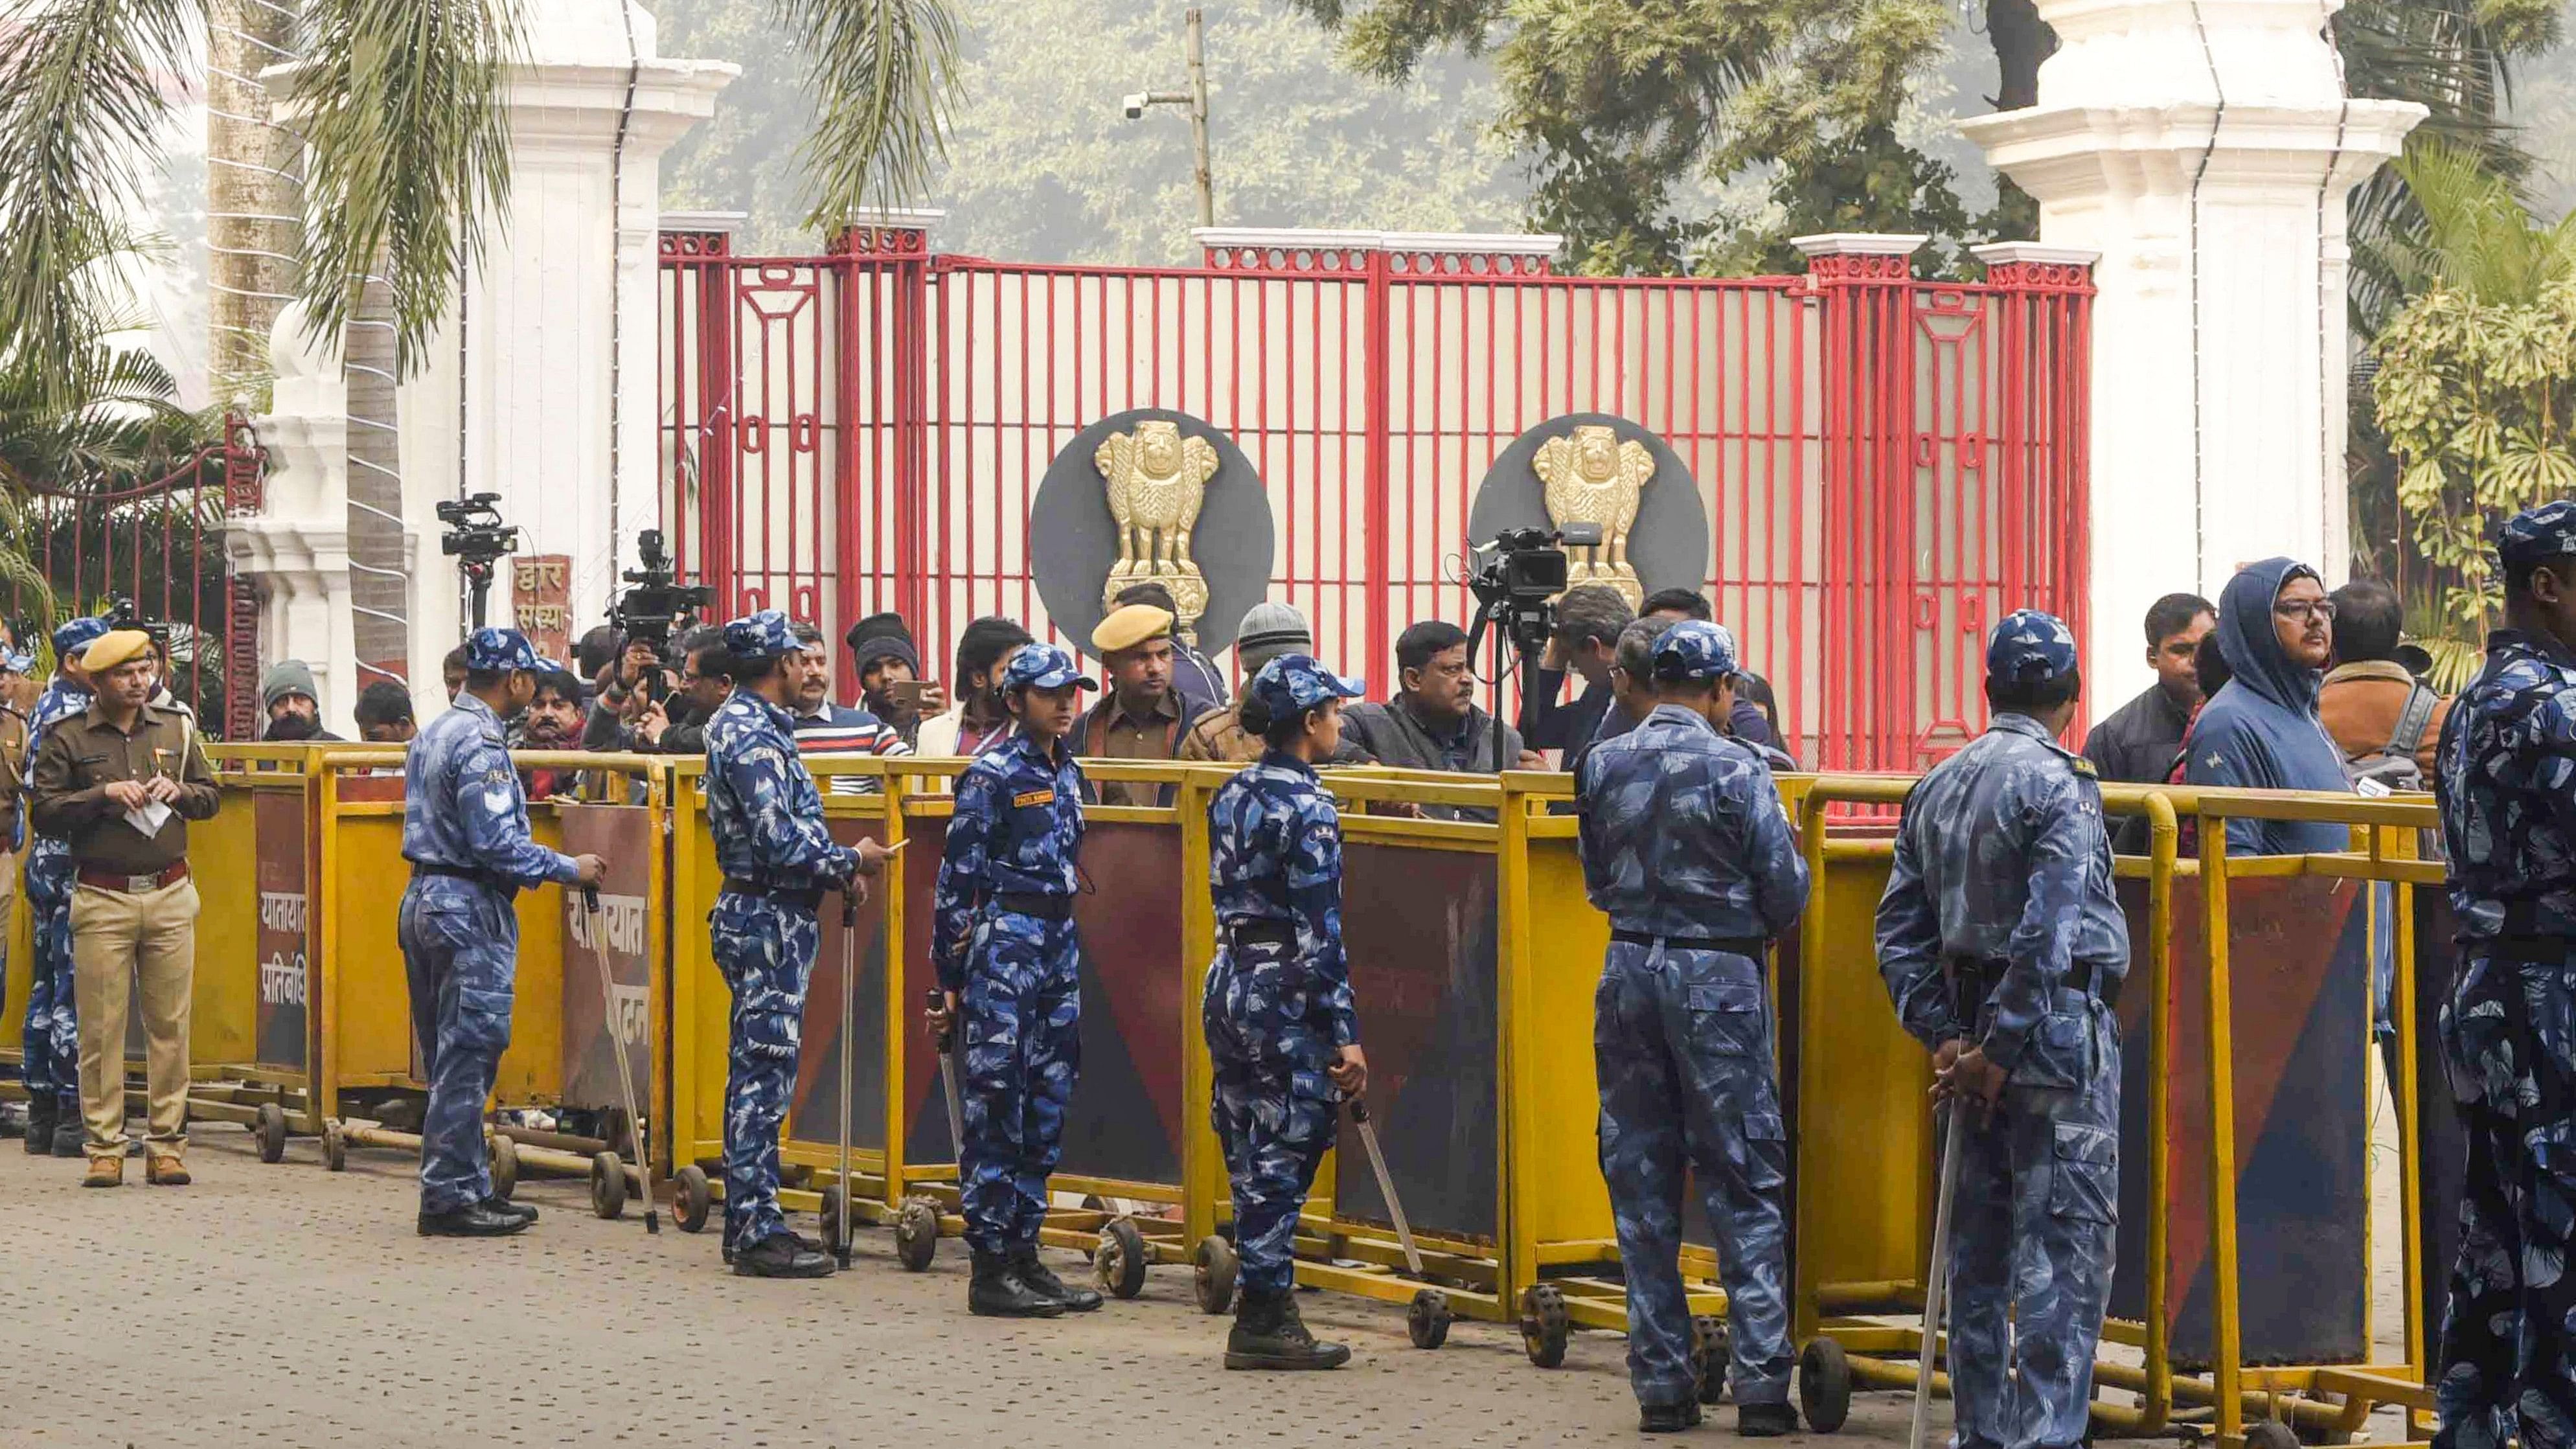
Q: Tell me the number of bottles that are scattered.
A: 0